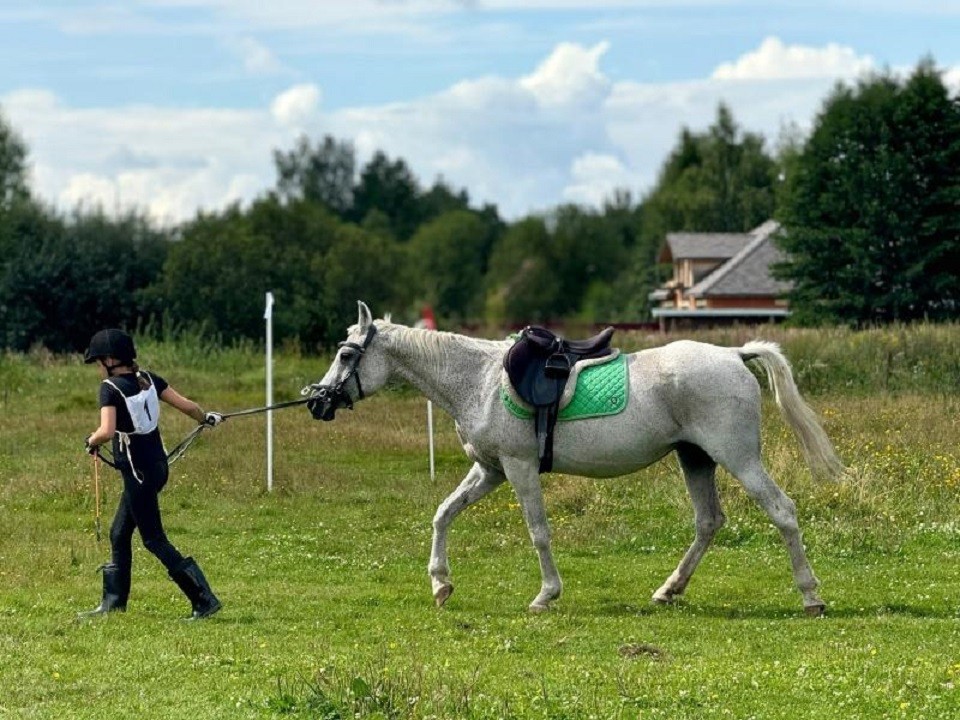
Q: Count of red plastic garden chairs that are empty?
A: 0